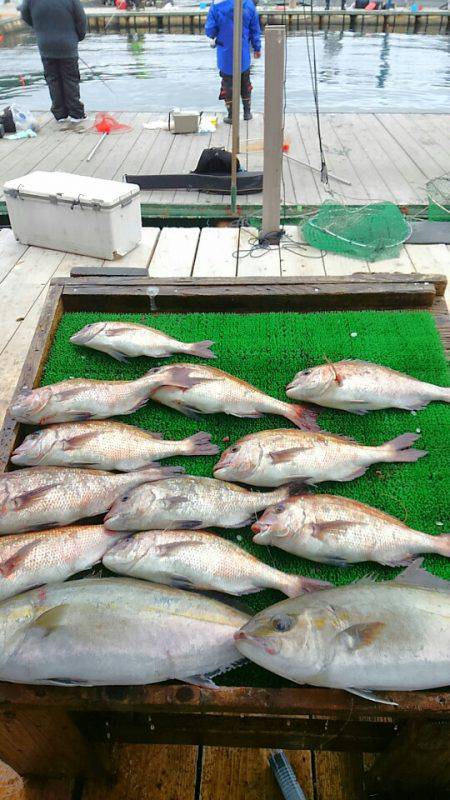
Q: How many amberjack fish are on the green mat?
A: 2